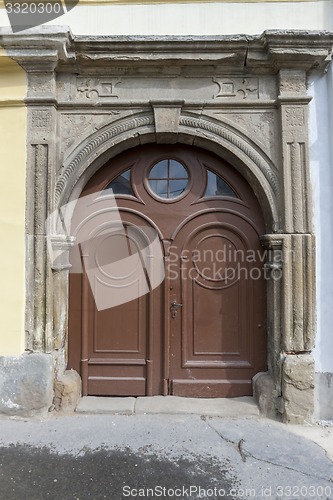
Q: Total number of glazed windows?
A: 3